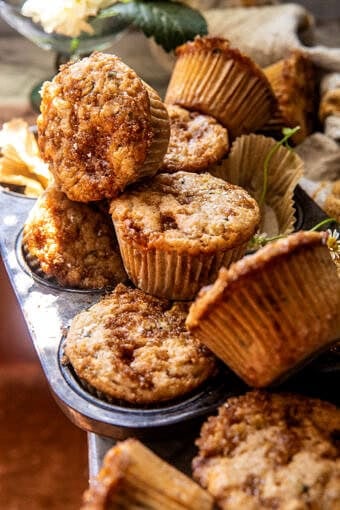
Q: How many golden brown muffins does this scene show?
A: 10